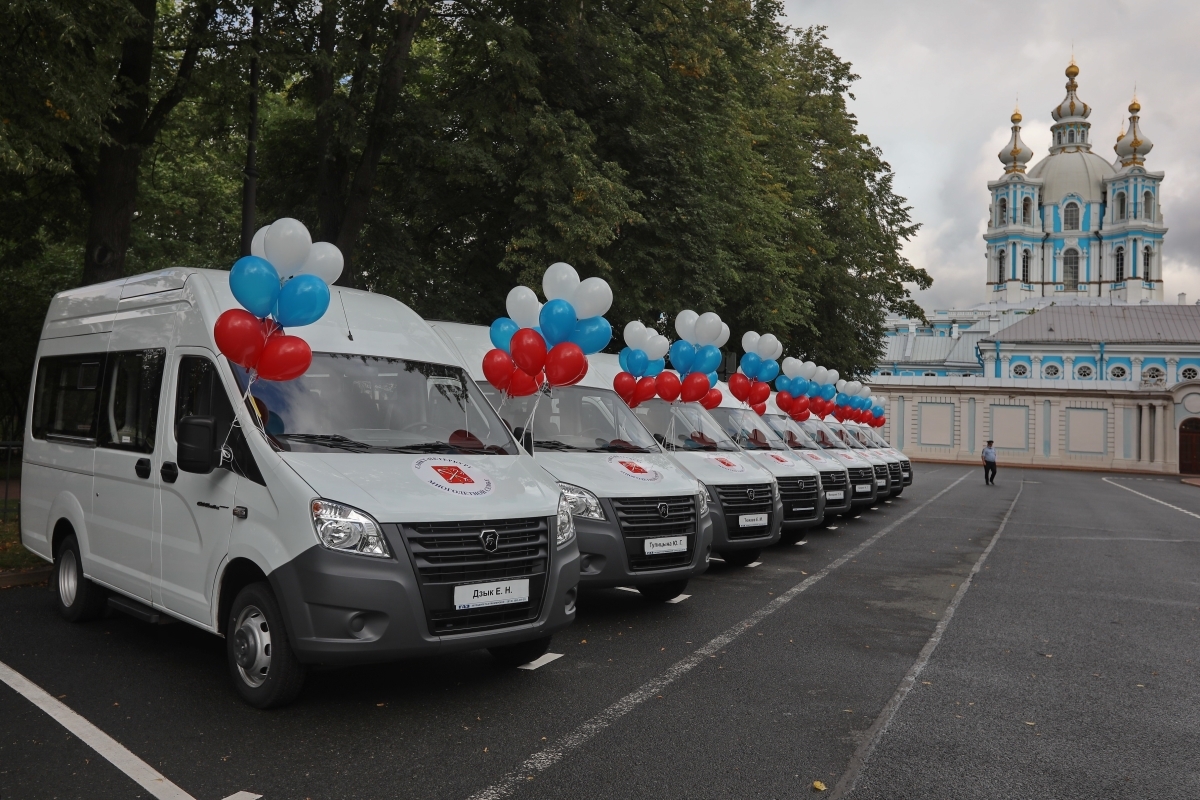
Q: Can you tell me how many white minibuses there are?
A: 9